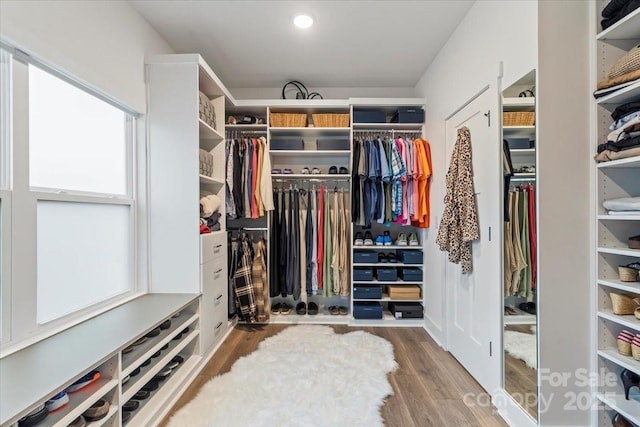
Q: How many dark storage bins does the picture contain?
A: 12